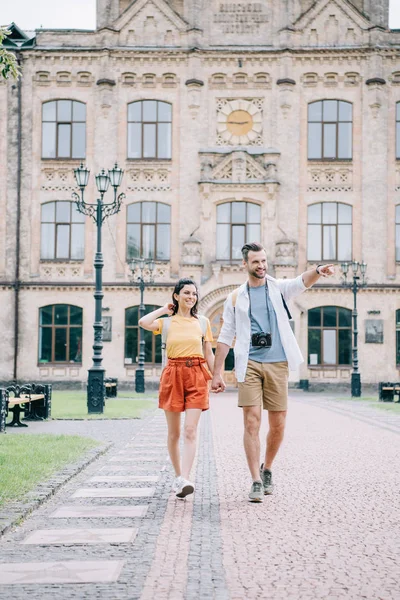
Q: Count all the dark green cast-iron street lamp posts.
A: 3